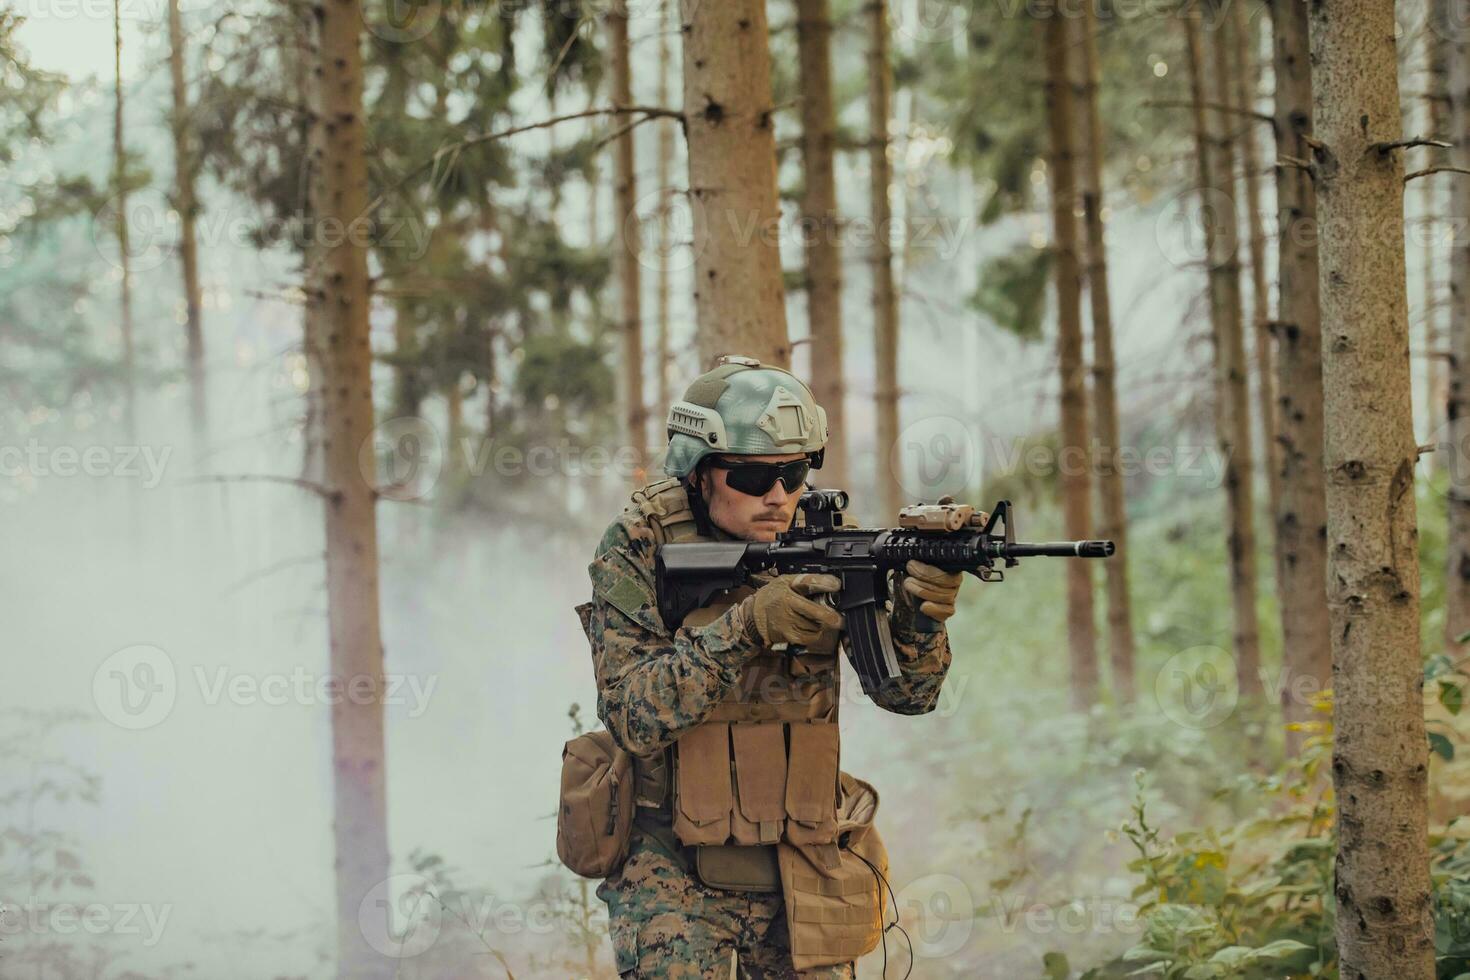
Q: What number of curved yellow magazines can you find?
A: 0